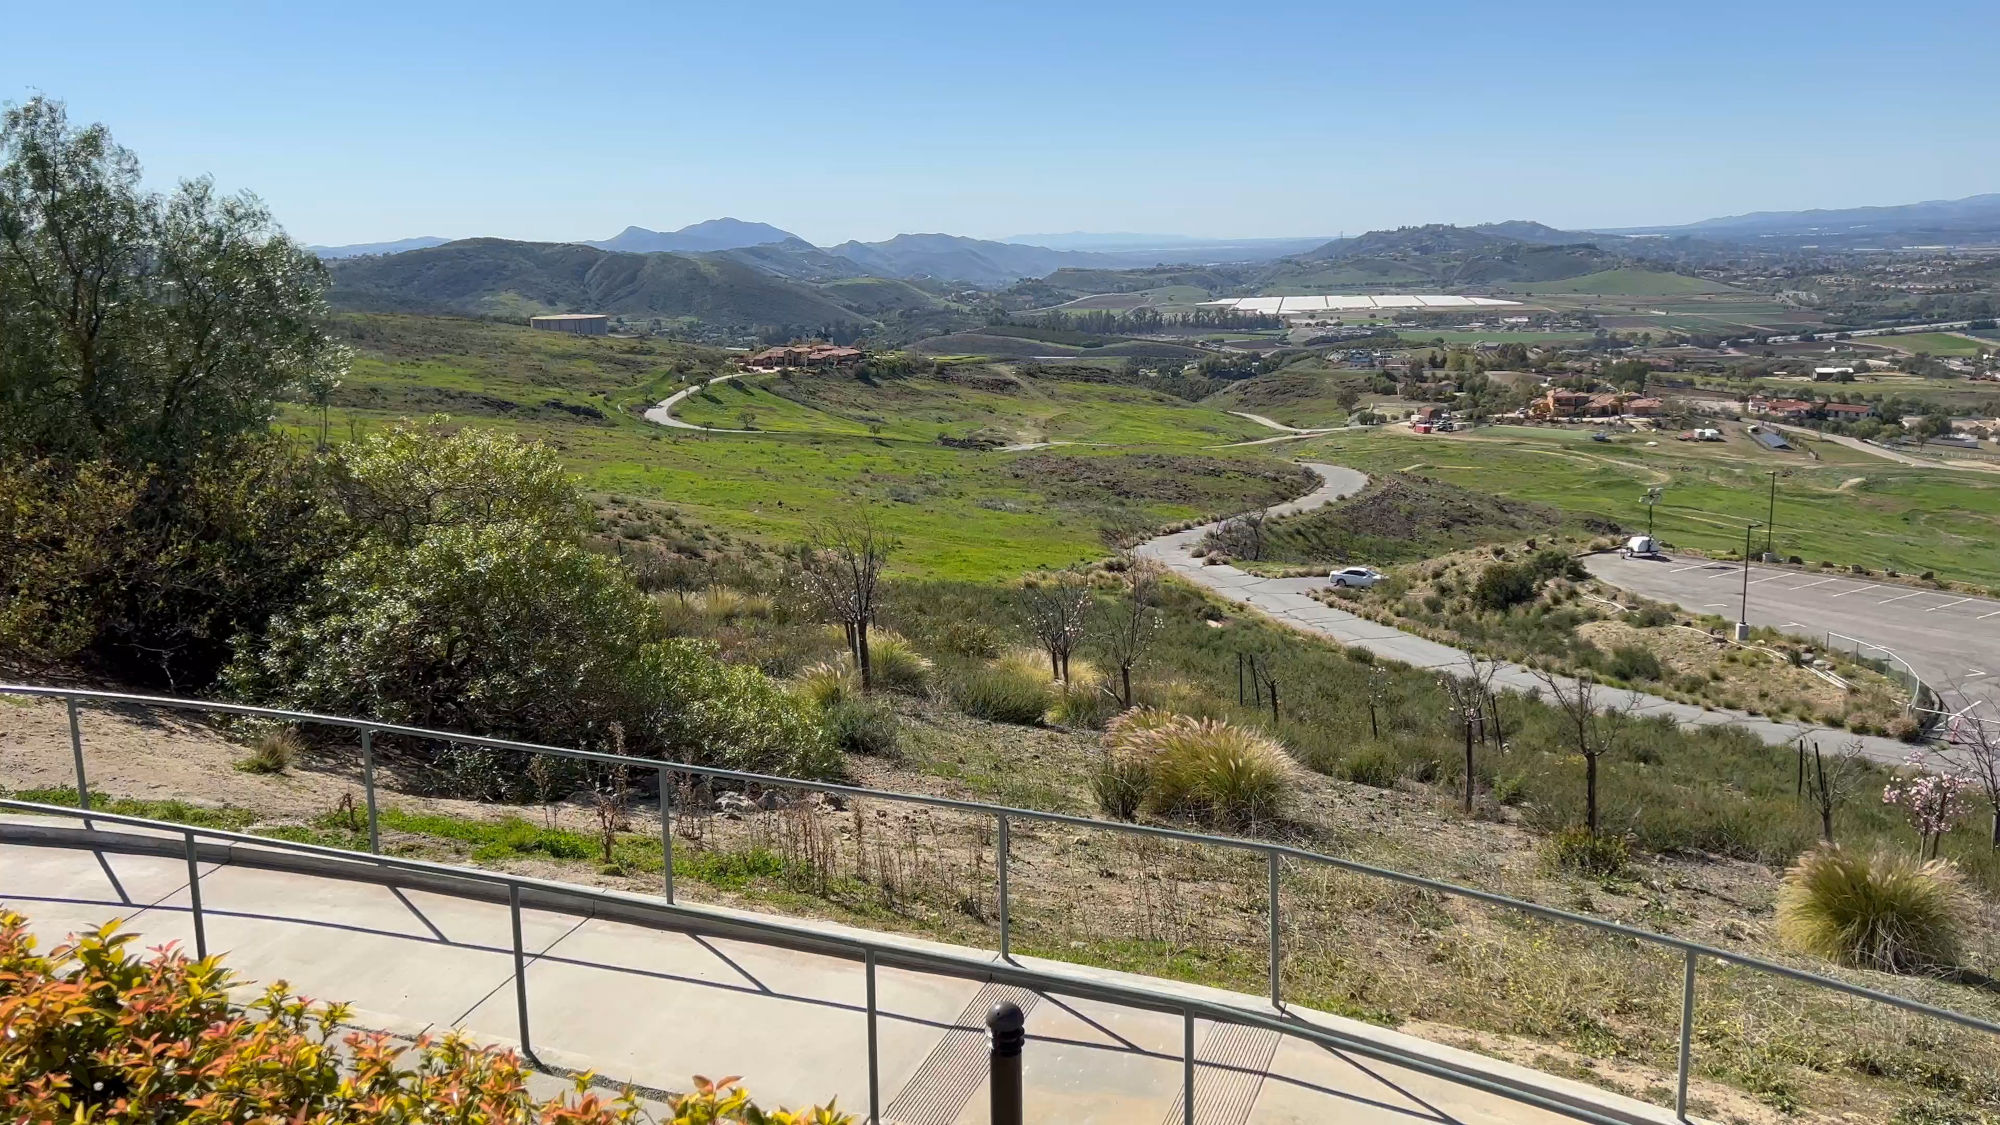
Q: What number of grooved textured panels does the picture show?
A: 2